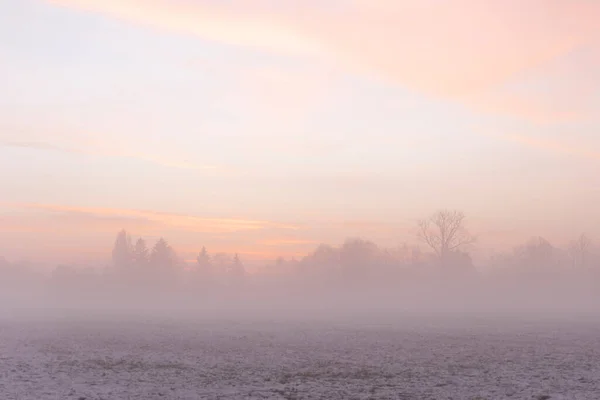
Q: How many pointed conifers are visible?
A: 5